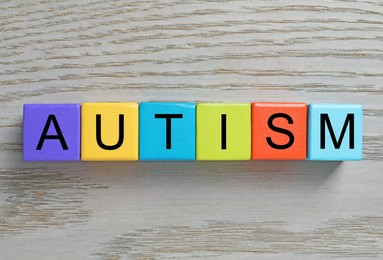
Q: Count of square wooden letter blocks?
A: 6